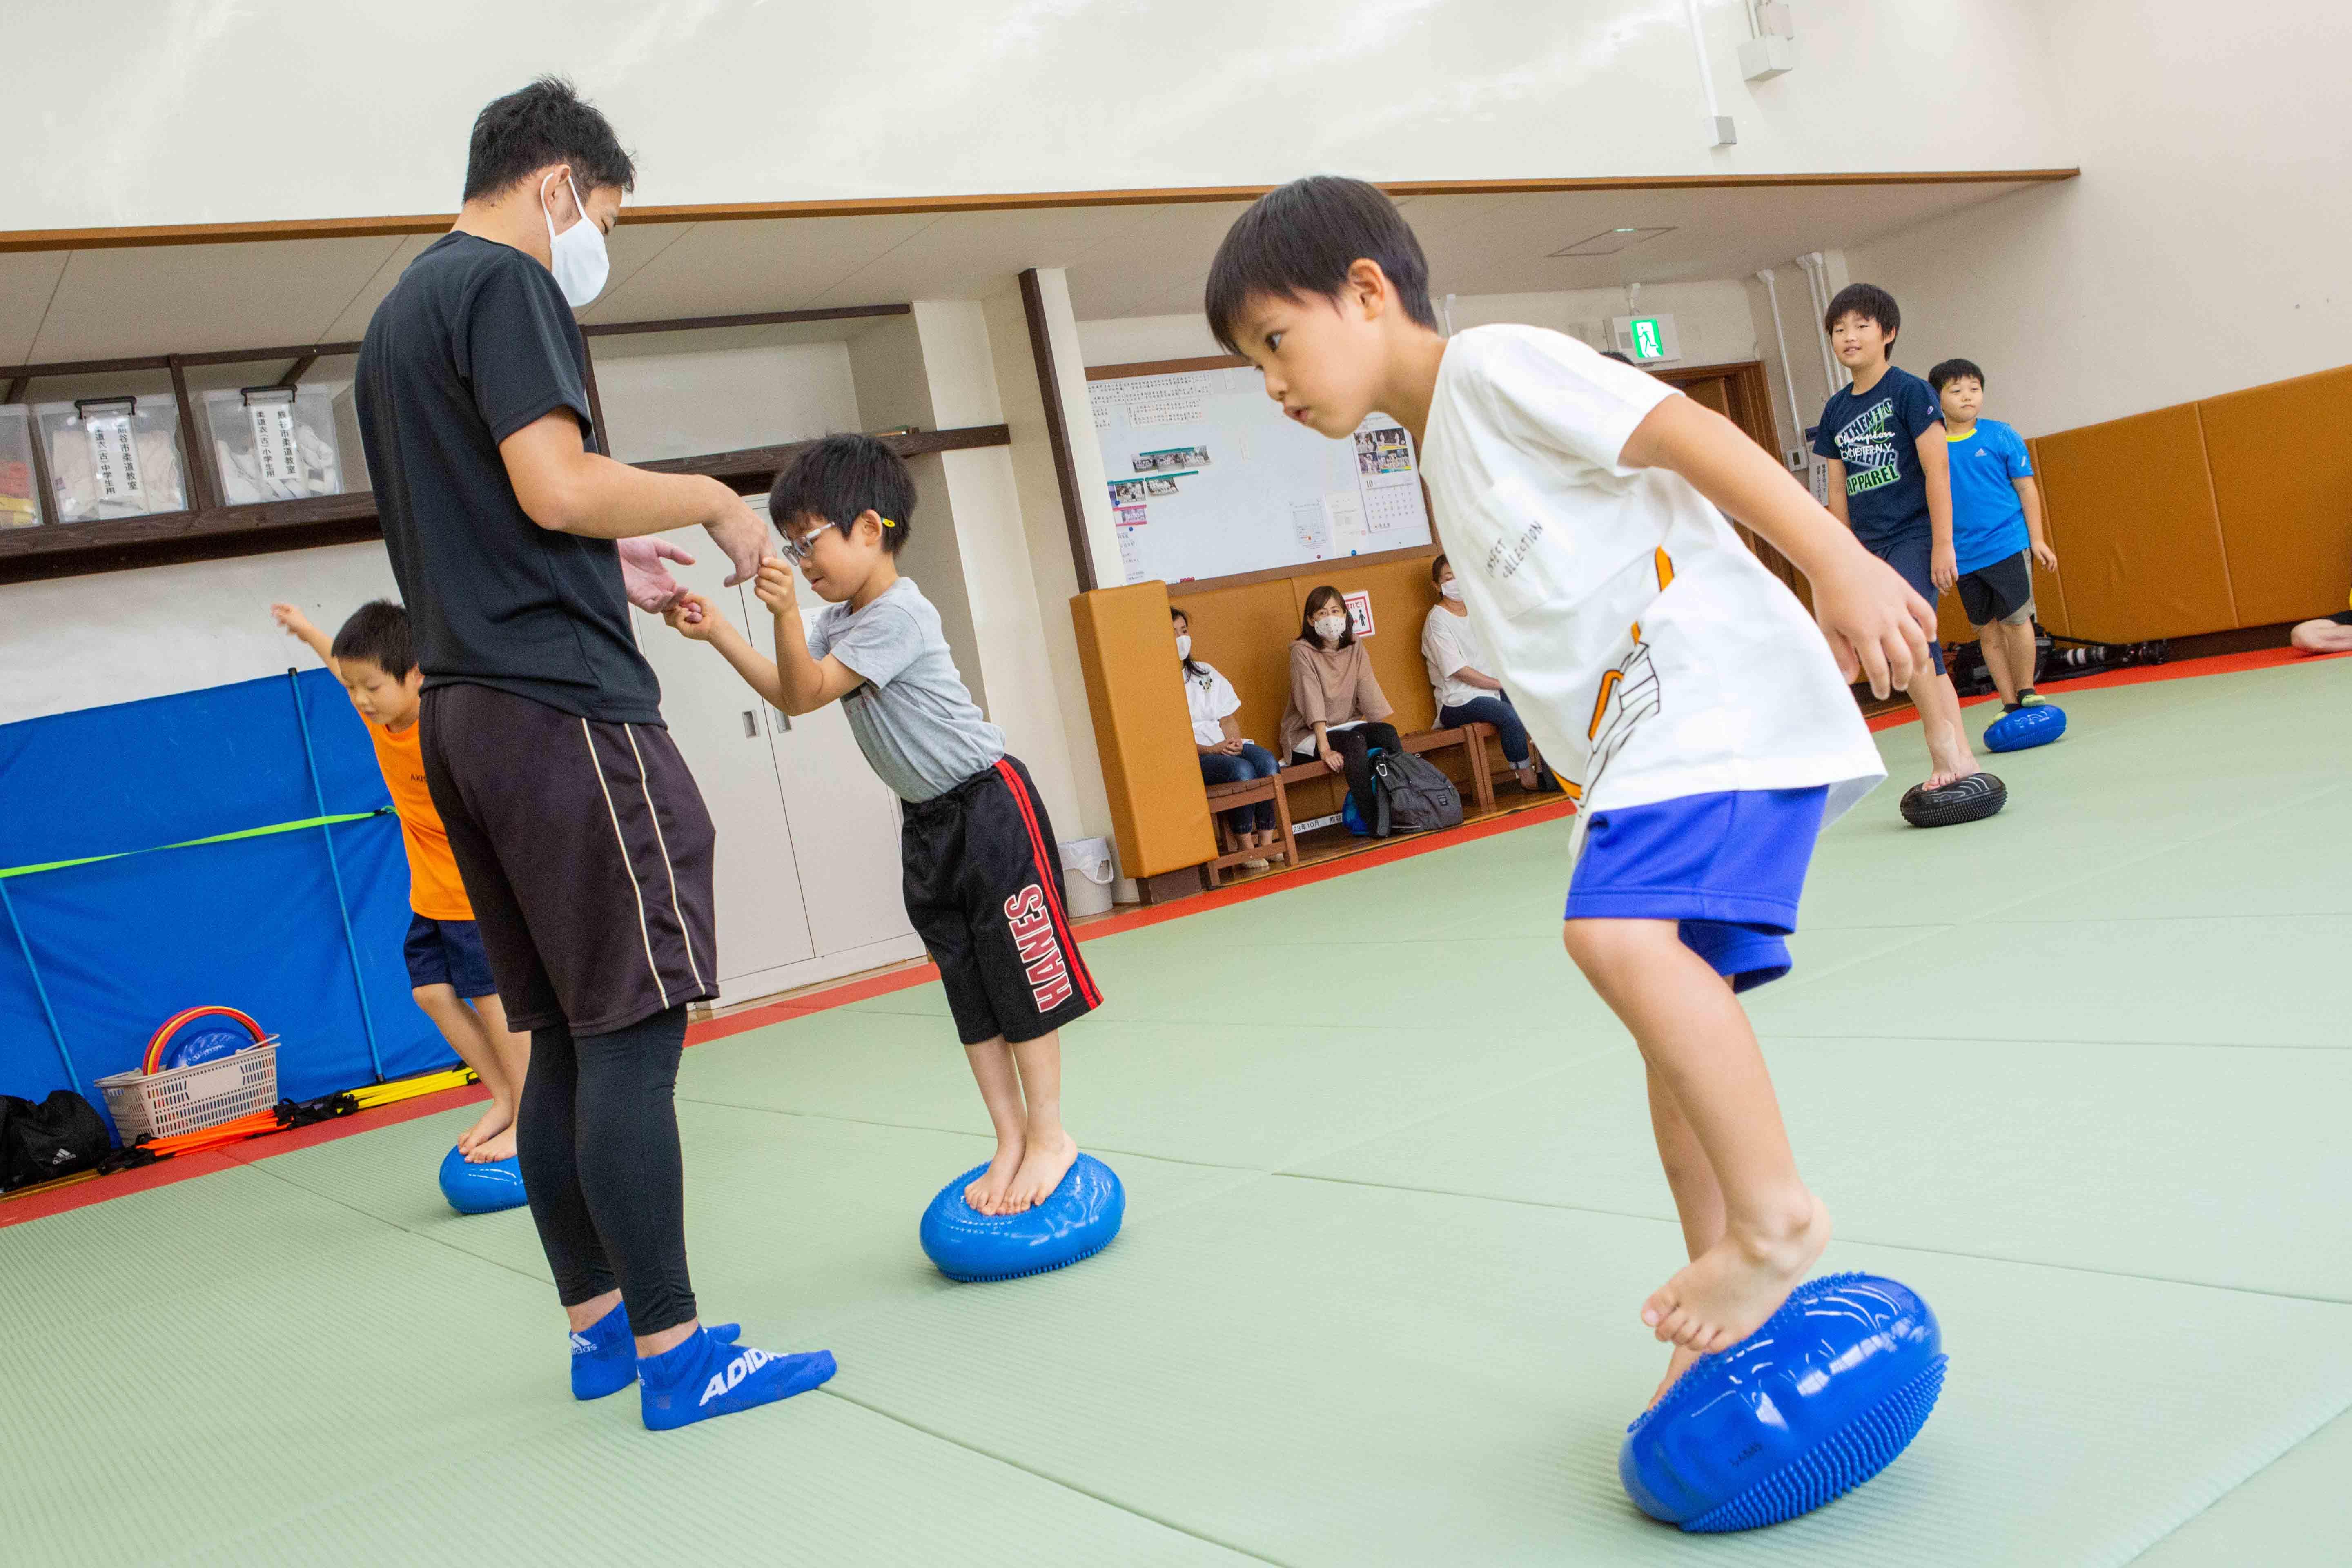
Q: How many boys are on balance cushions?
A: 5